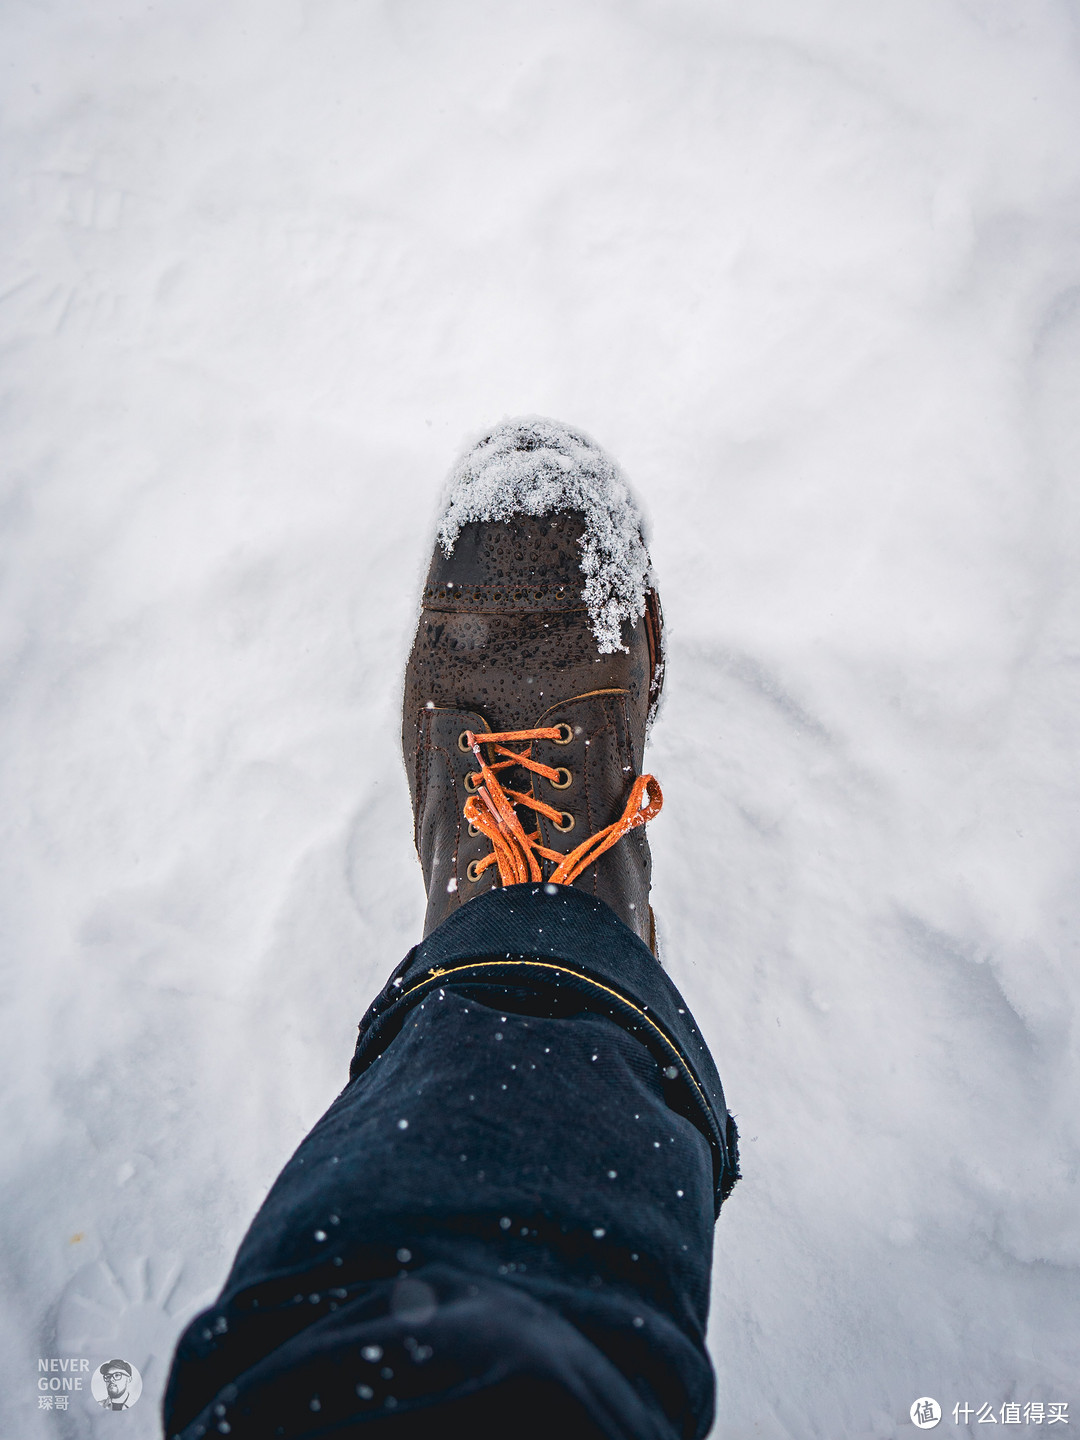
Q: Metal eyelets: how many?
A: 7